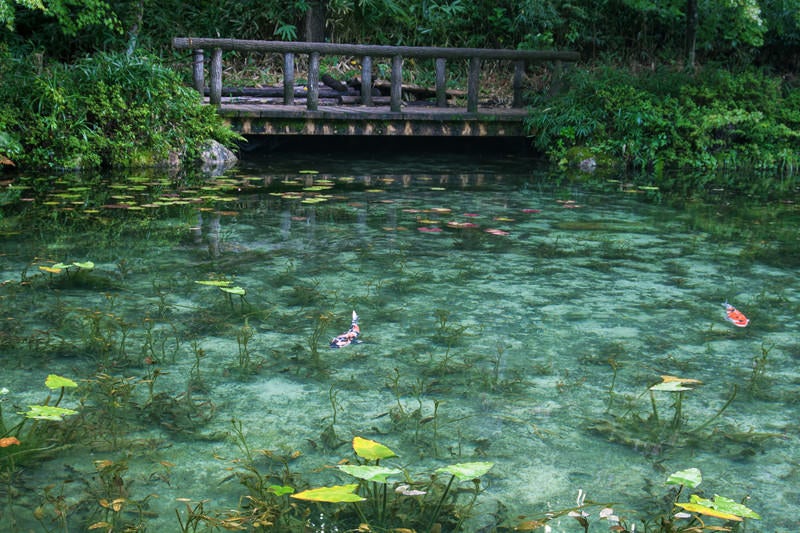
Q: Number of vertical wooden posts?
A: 10